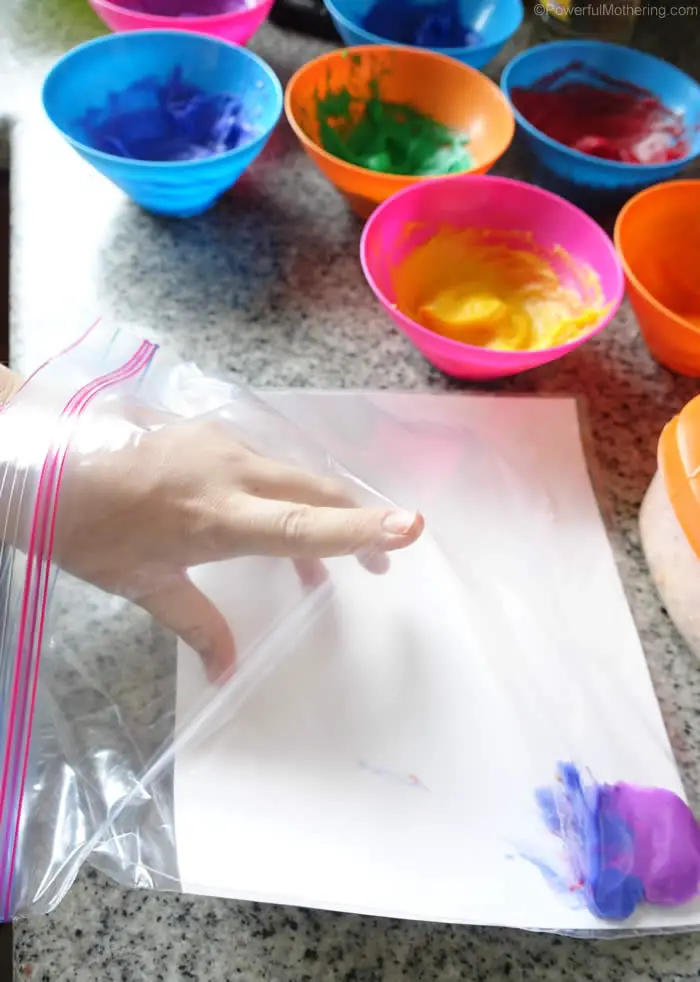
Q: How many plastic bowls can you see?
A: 7